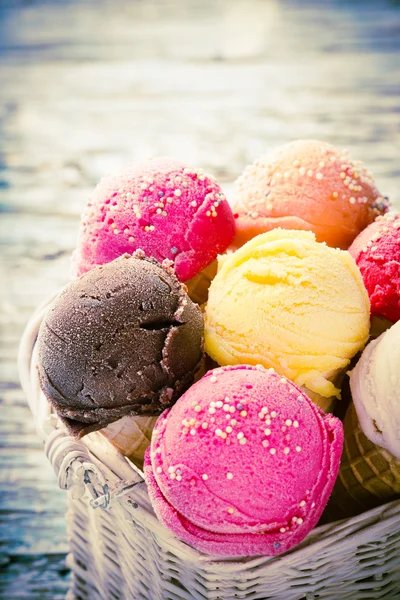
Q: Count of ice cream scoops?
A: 7